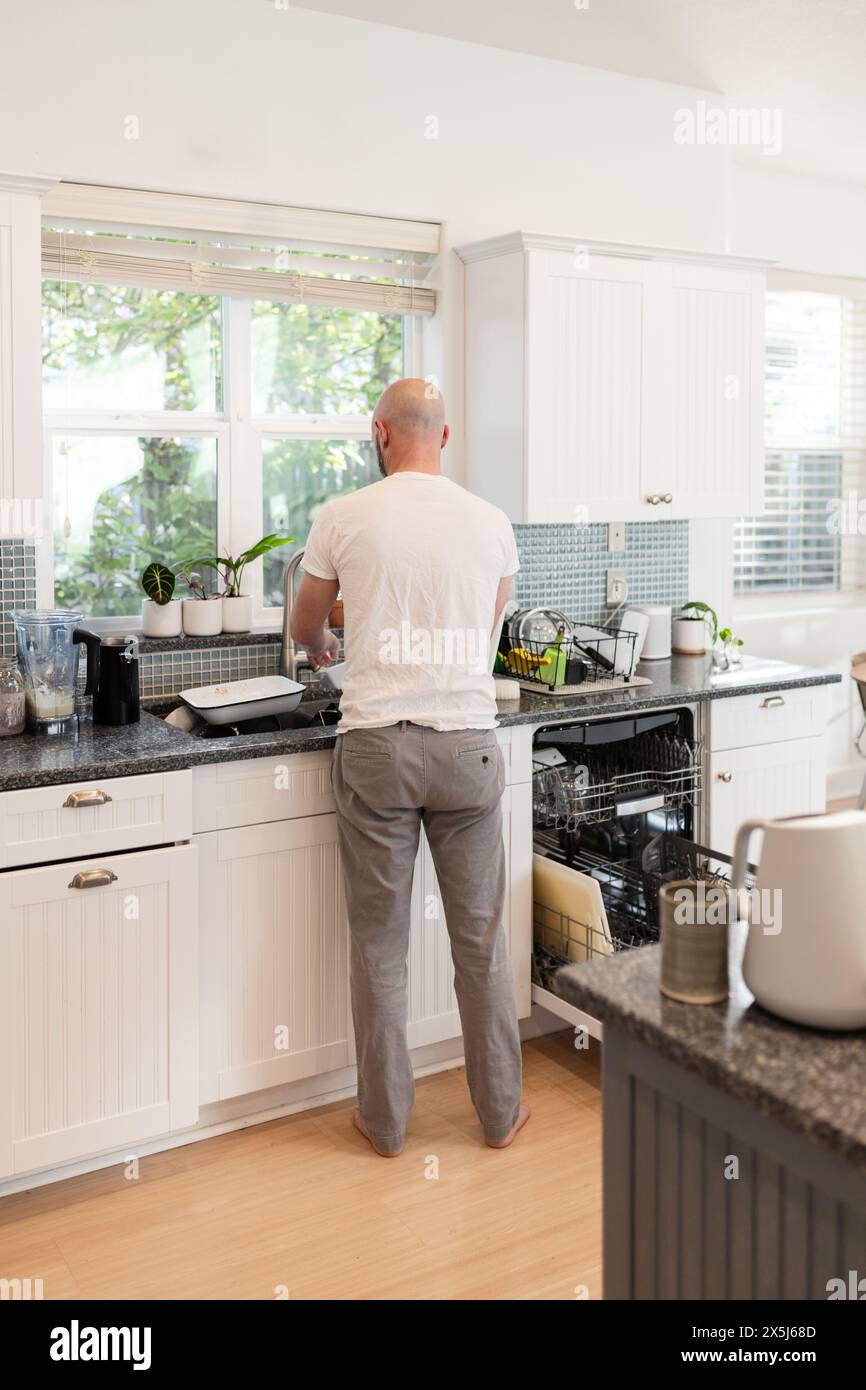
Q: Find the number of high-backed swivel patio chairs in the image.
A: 0